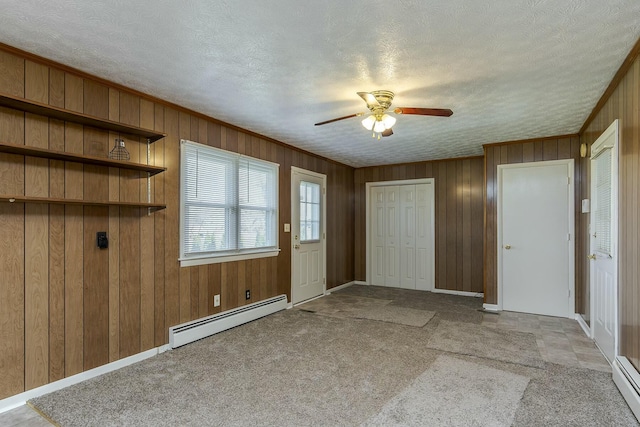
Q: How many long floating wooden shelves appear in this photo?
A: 3